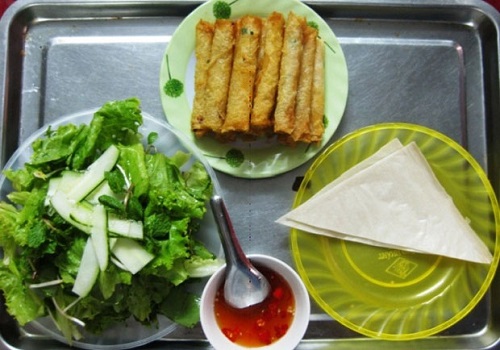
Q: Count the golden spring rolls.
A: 7